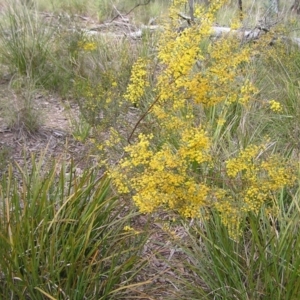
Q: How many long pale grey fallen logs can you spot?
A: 1